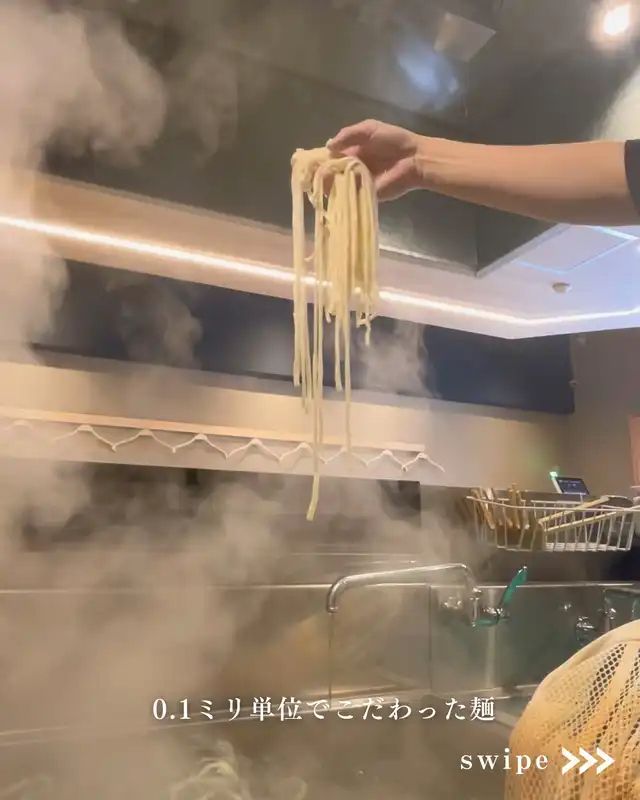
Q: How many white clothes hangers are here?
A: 9